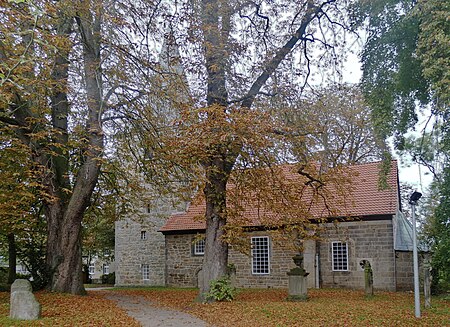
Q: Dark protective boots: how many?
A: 0